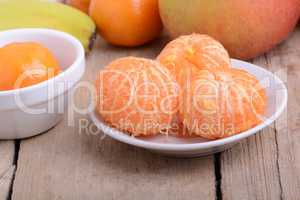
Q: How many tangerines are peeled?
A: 3